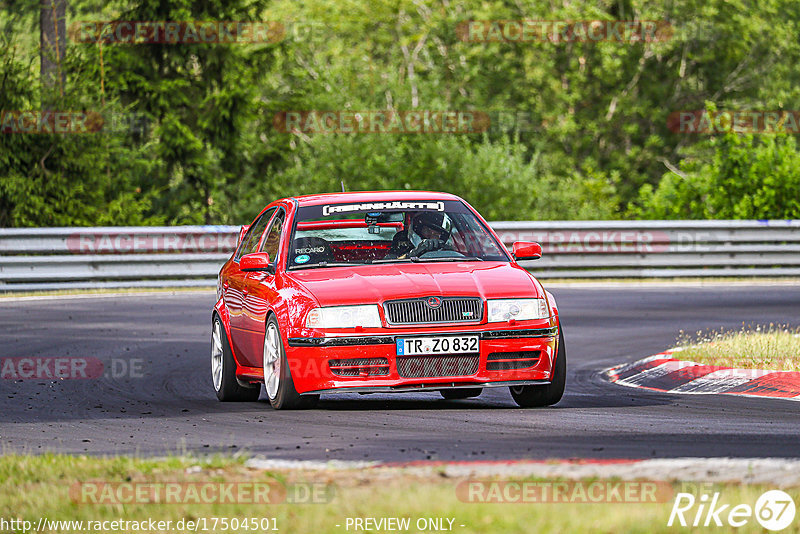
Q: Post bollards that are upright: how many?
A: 0